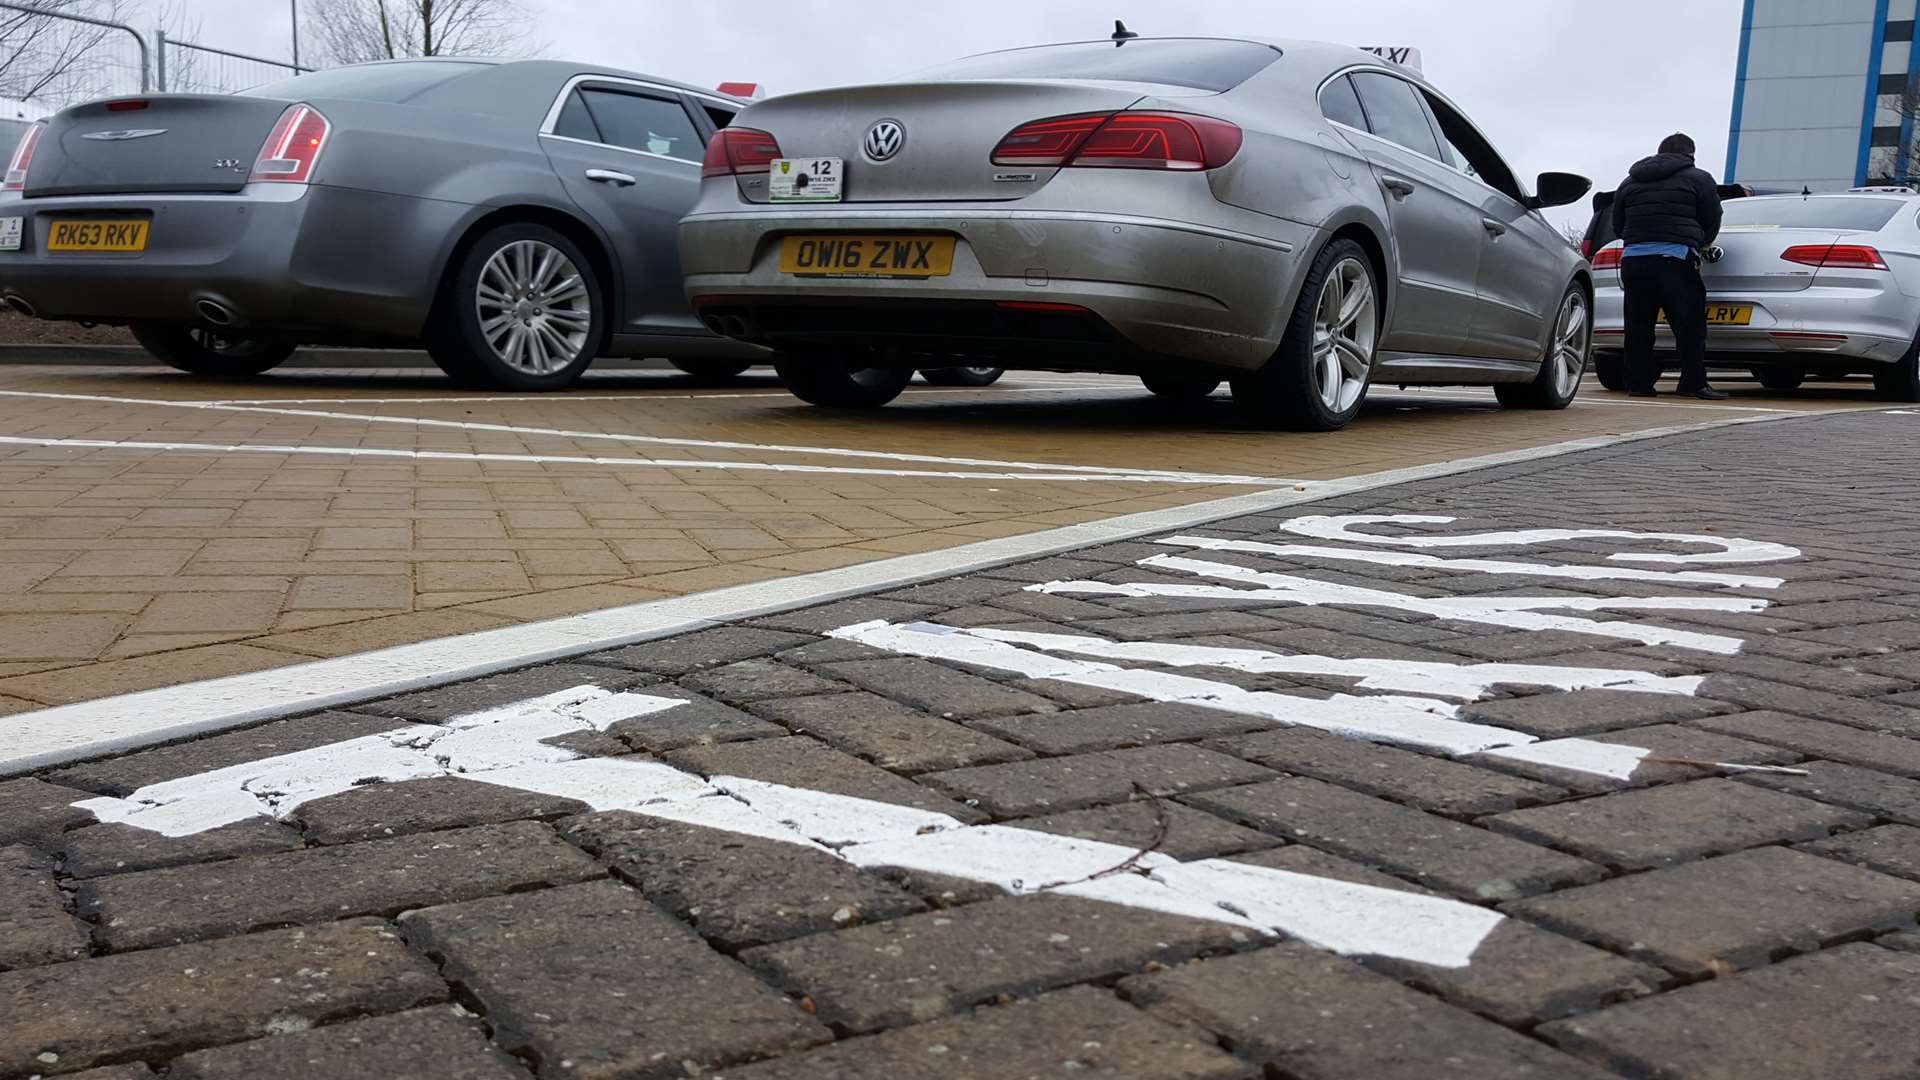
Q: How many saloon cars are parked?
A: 3